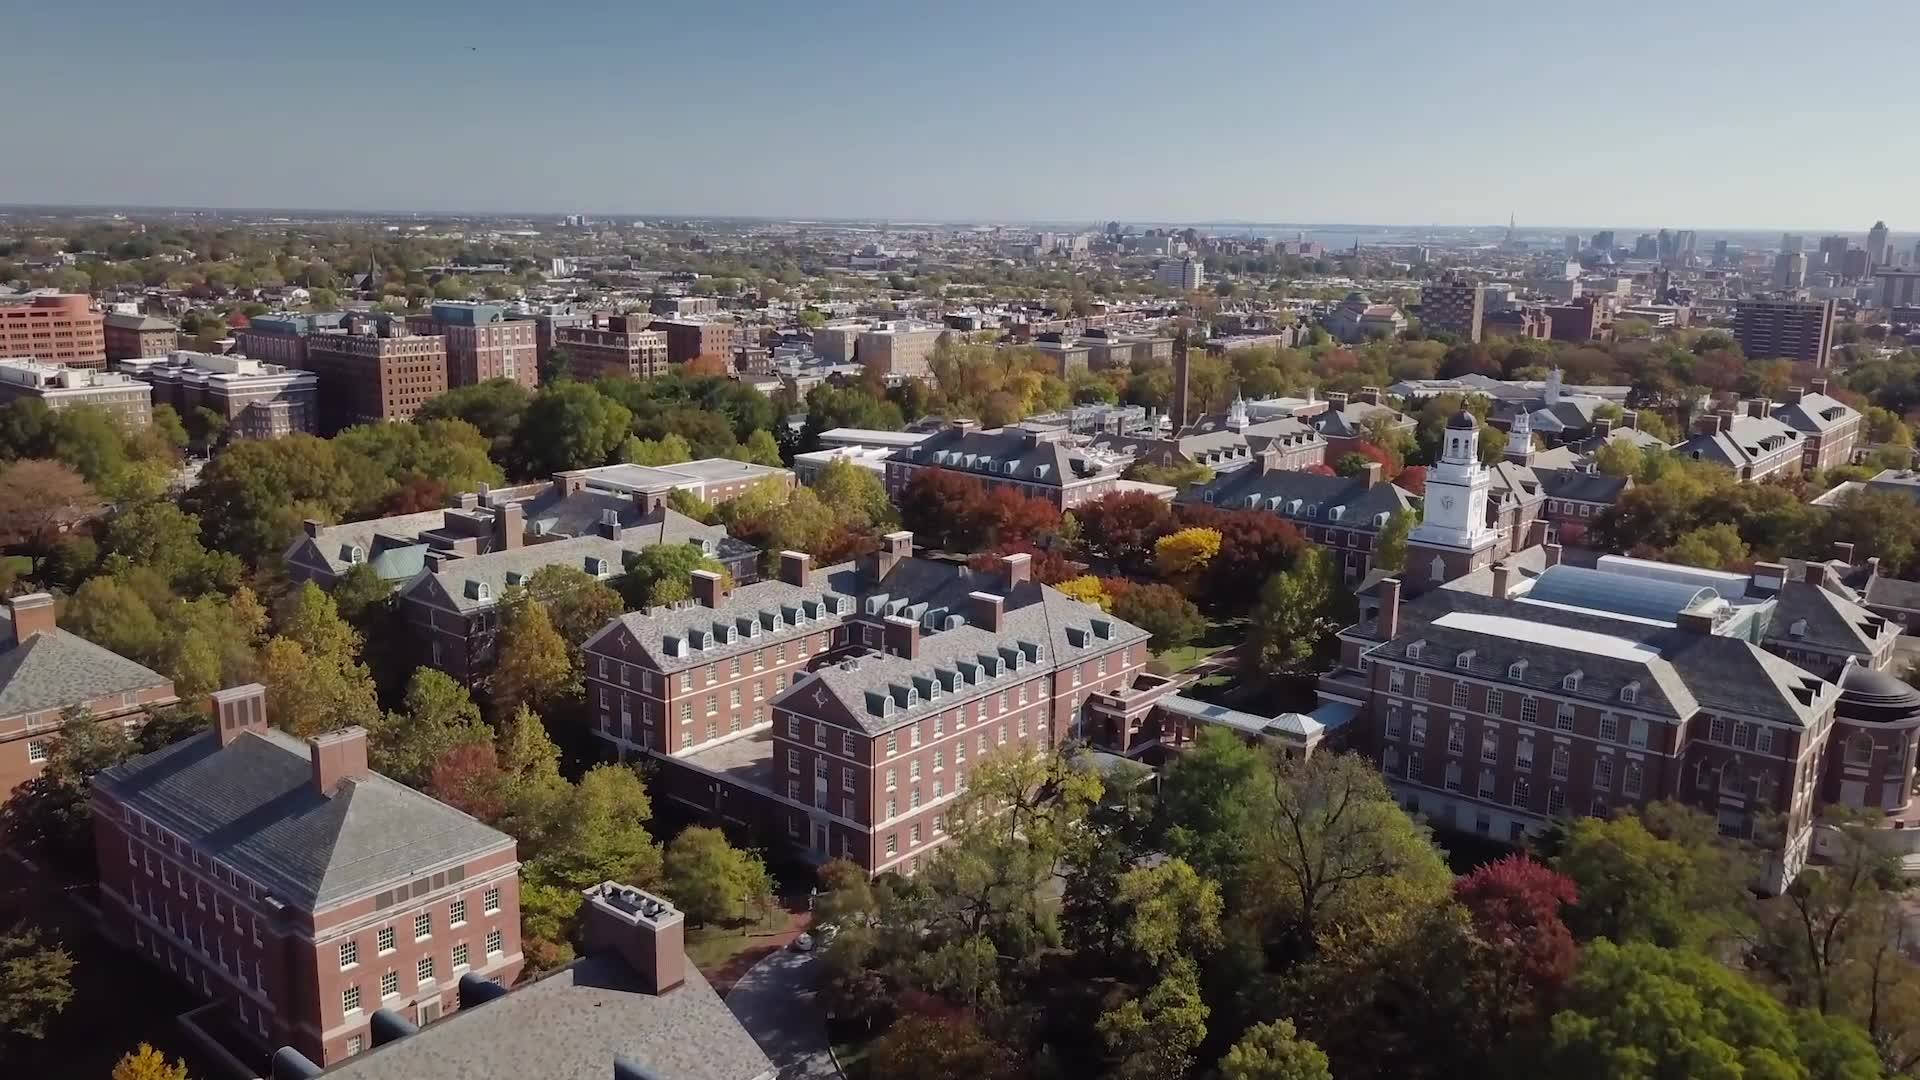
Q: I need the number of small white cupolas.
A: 3